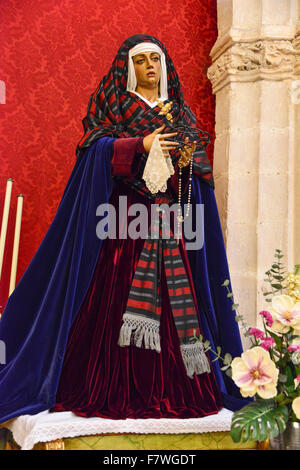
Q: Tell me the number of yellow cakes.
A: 0